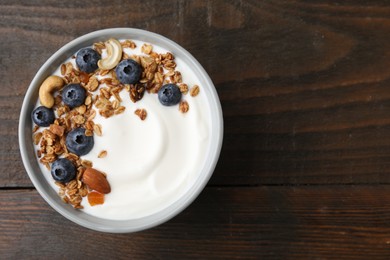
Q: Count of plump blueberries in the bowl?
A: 7